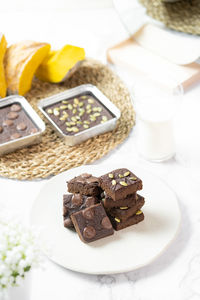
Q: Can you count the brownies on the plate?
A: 7